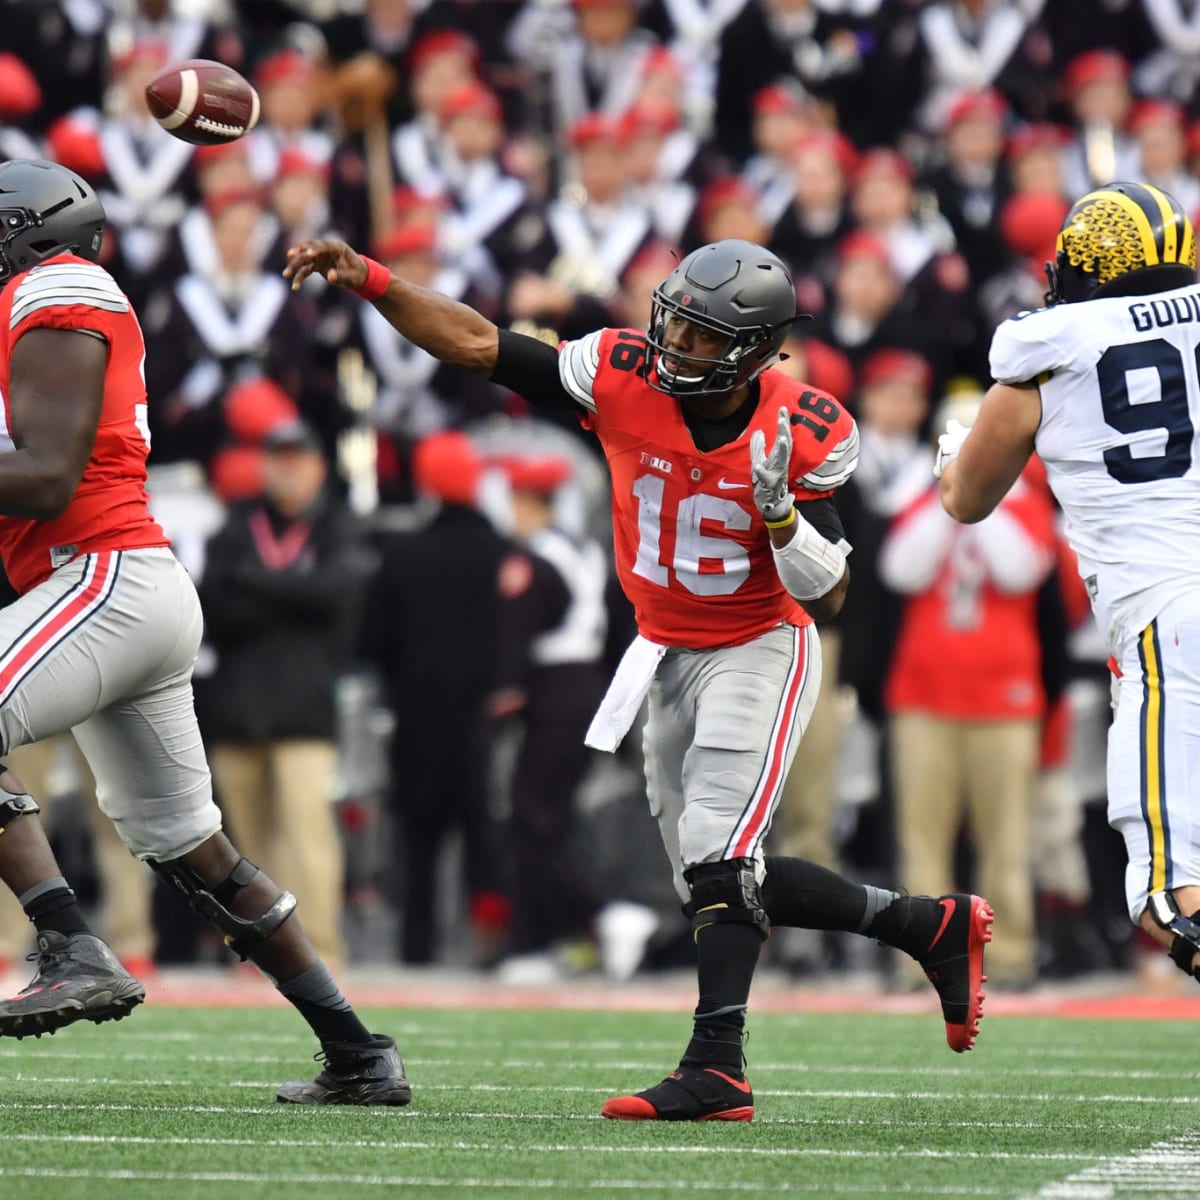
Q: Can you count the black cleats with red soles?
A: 2